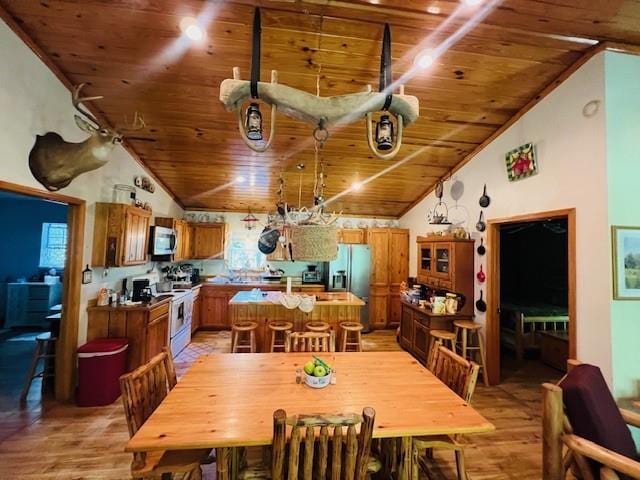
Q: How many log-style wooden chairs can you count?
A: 5